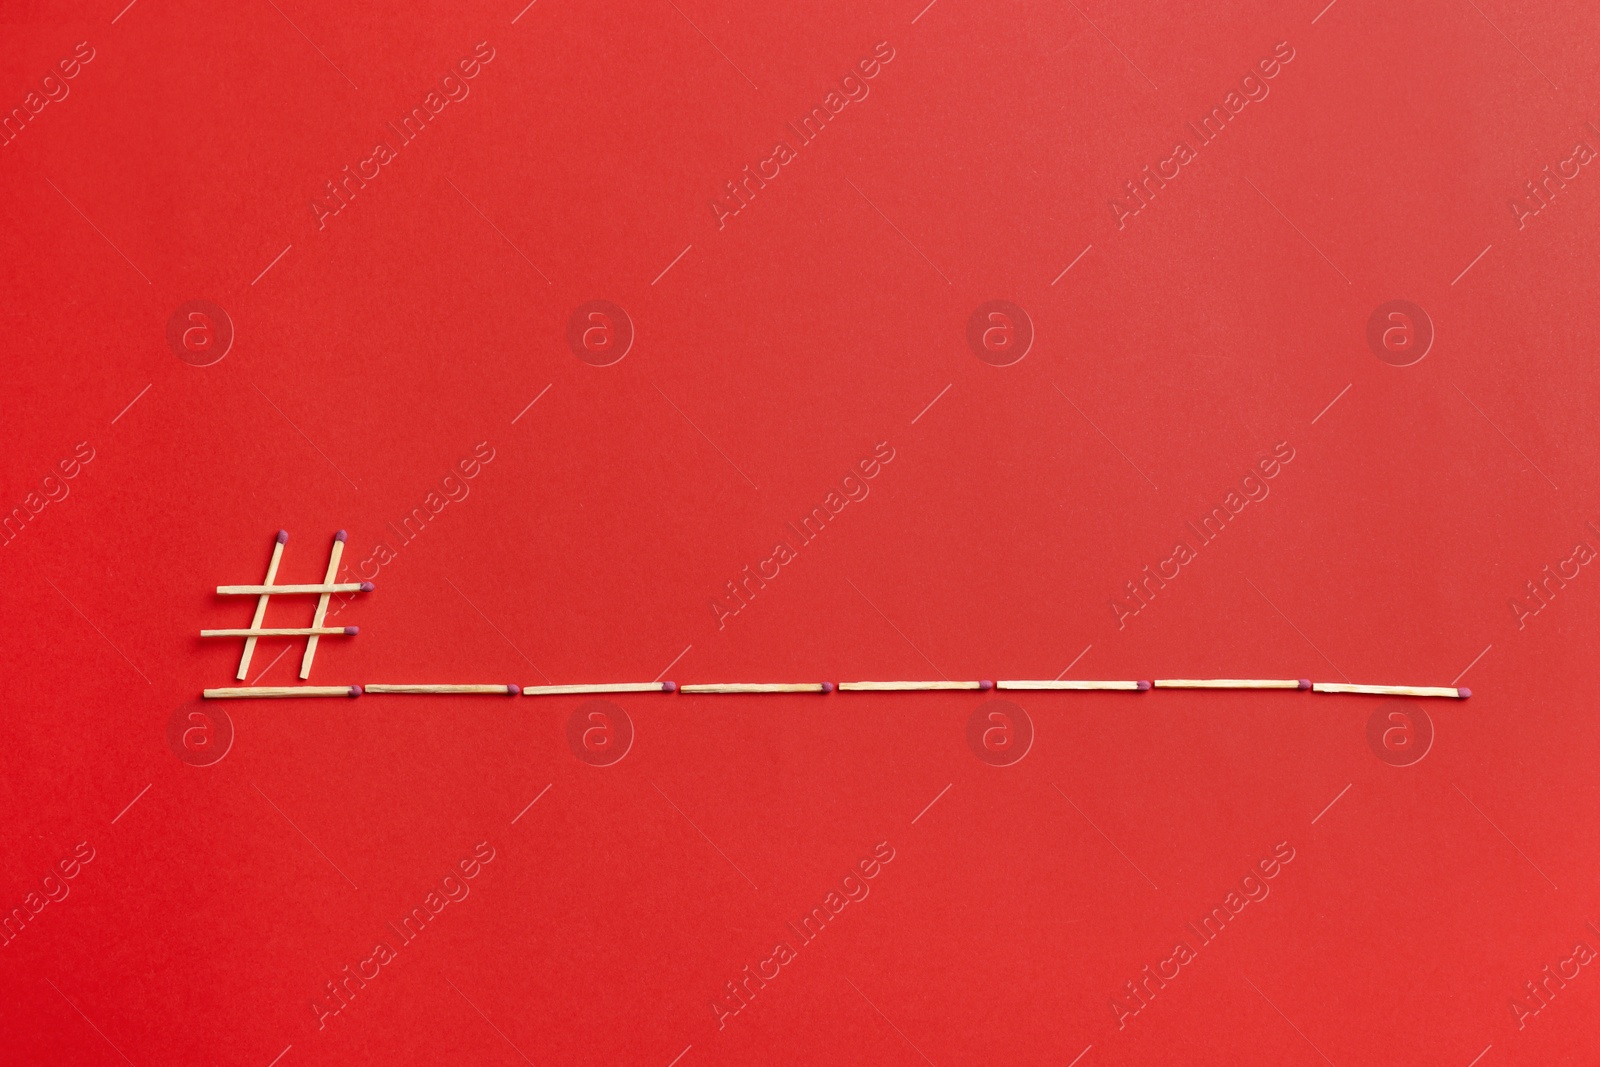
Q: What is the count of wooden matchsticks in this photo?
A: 12